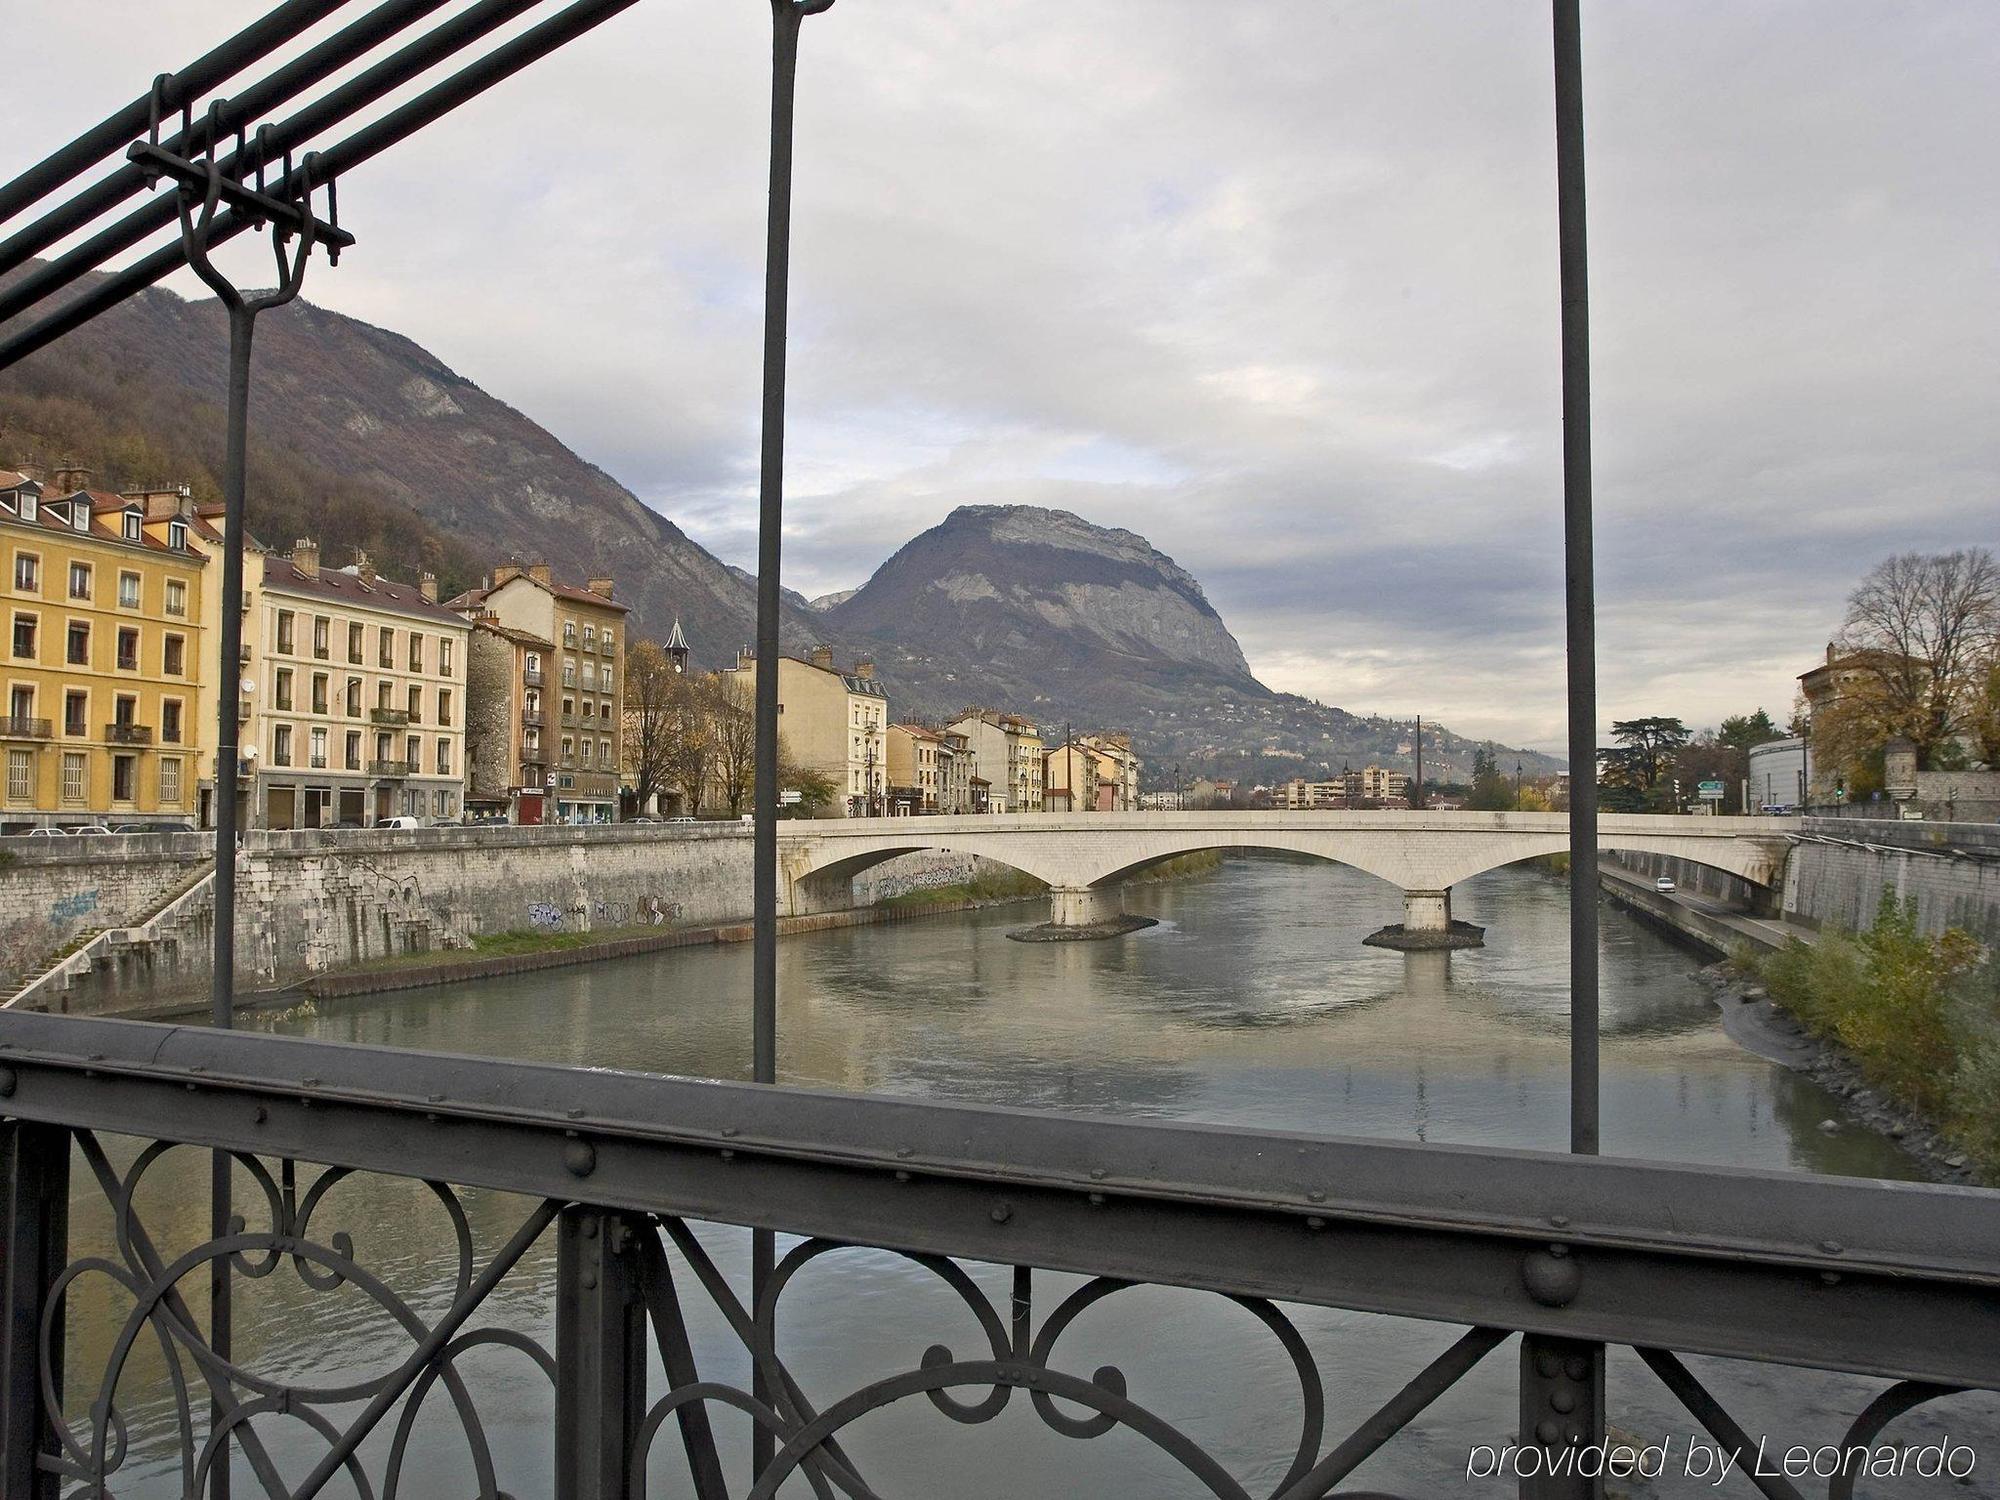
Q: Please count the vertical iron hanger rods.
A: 3